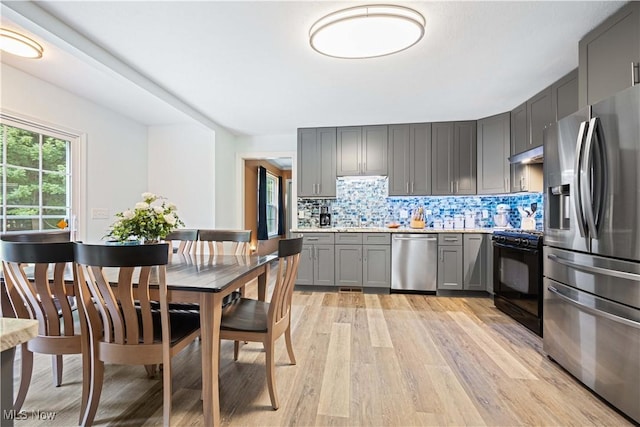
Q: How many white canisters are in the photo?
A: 4